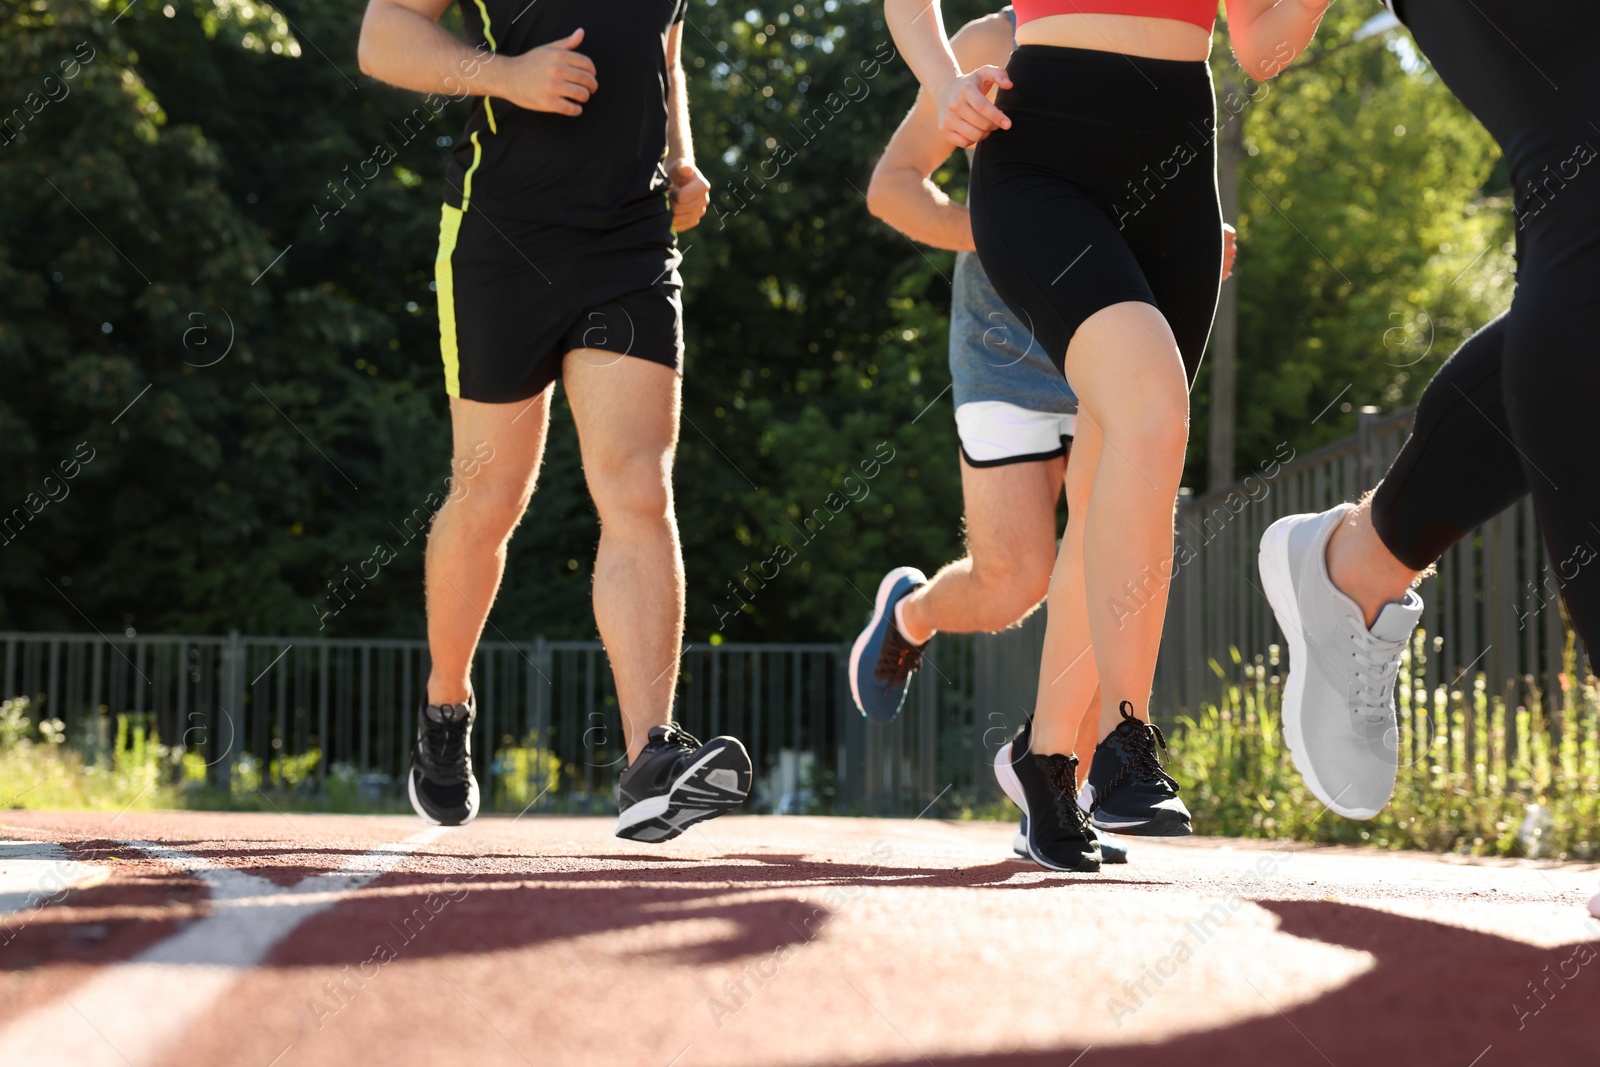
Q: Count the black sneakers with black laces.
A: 4